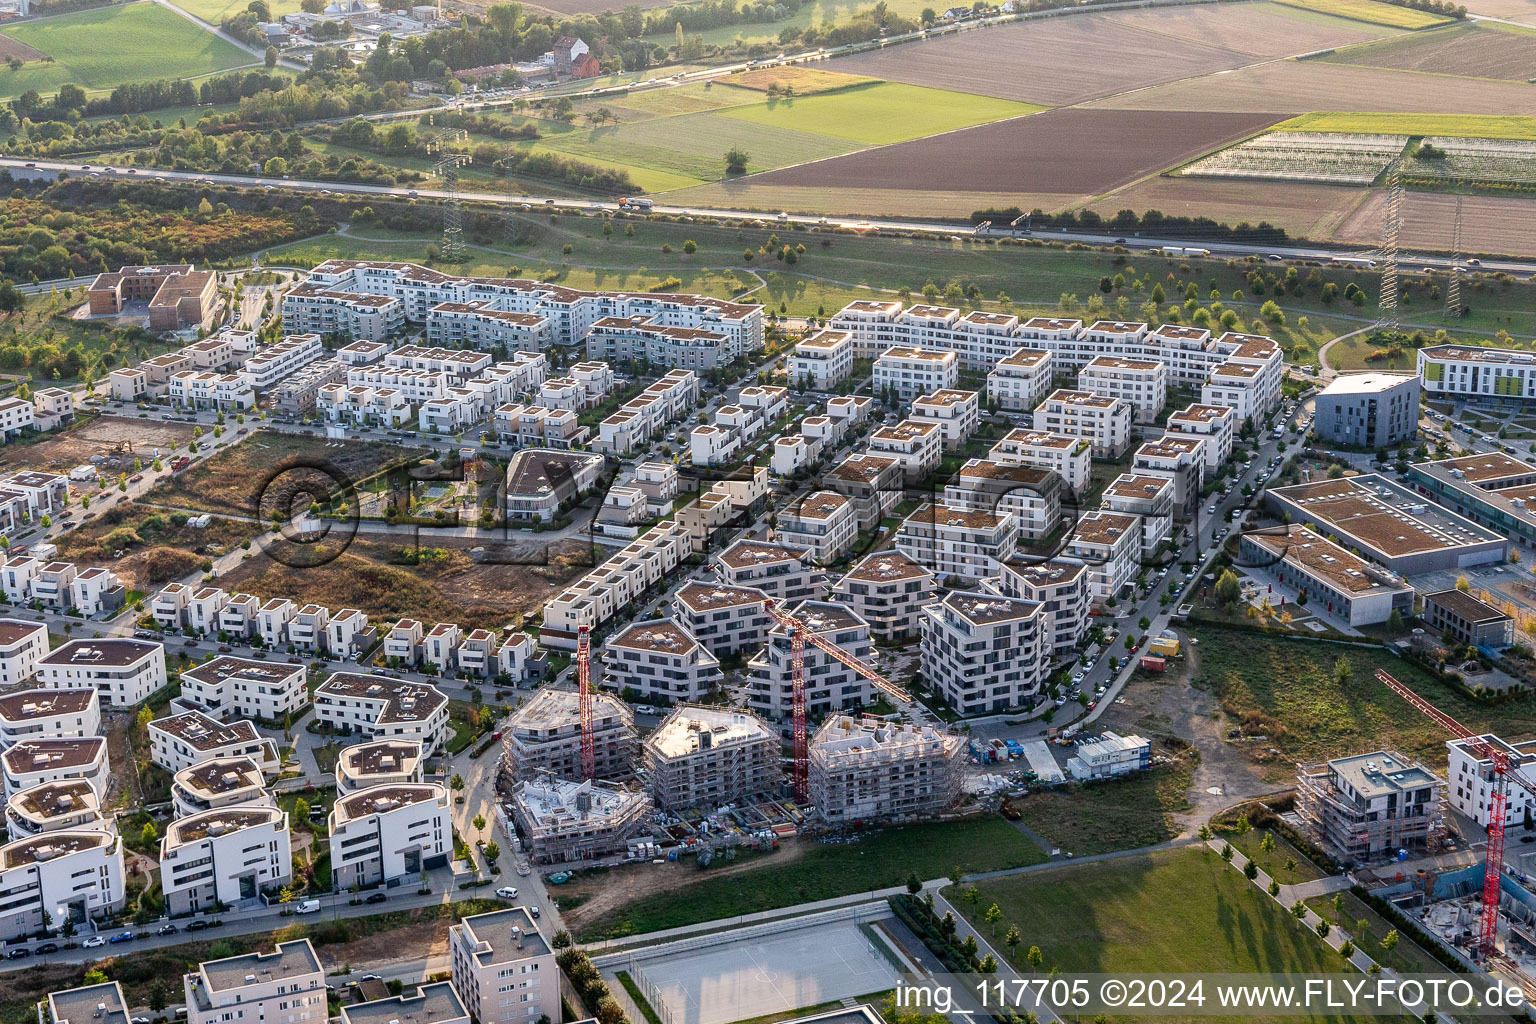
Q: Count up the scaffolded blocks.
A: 5